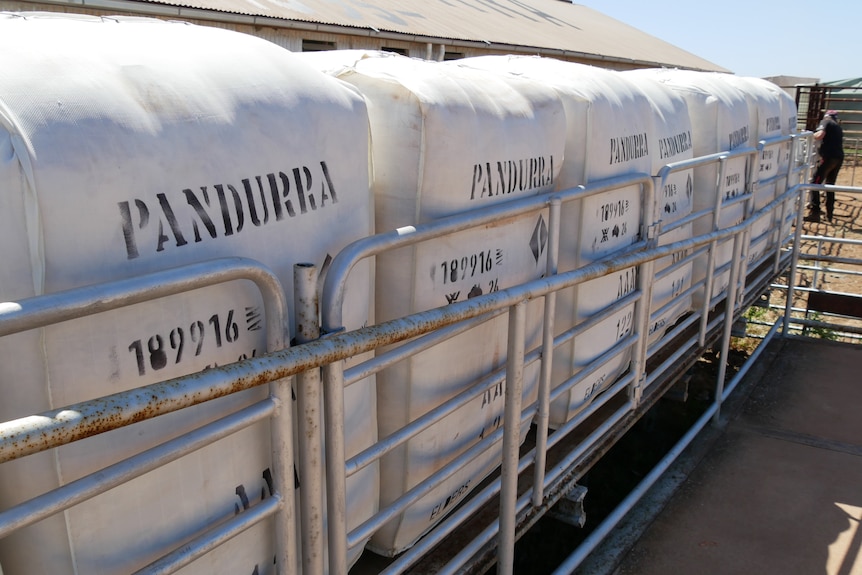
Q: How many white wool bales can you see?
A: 7